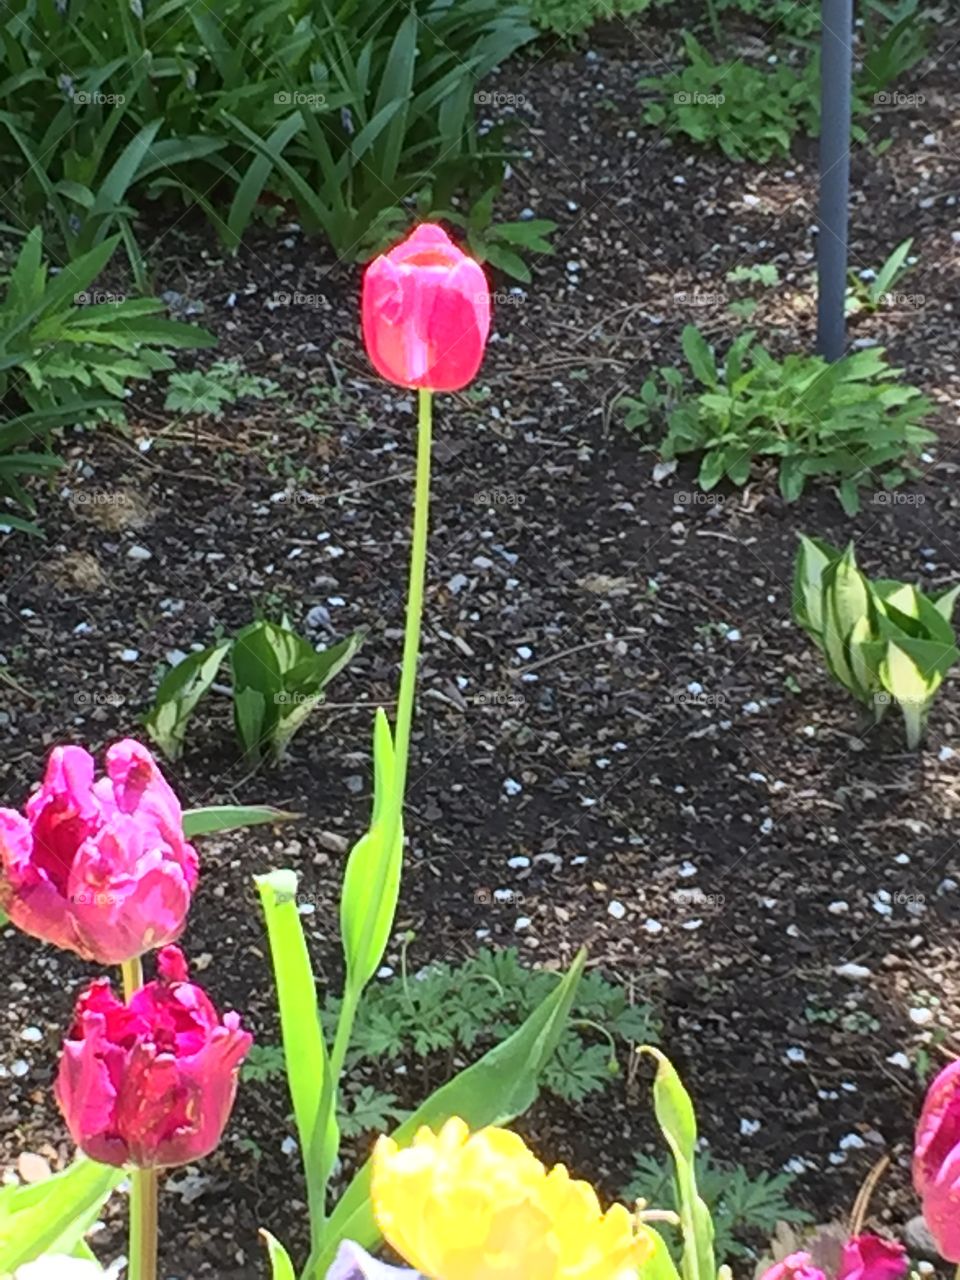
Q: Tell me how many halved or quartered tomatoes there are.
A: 0